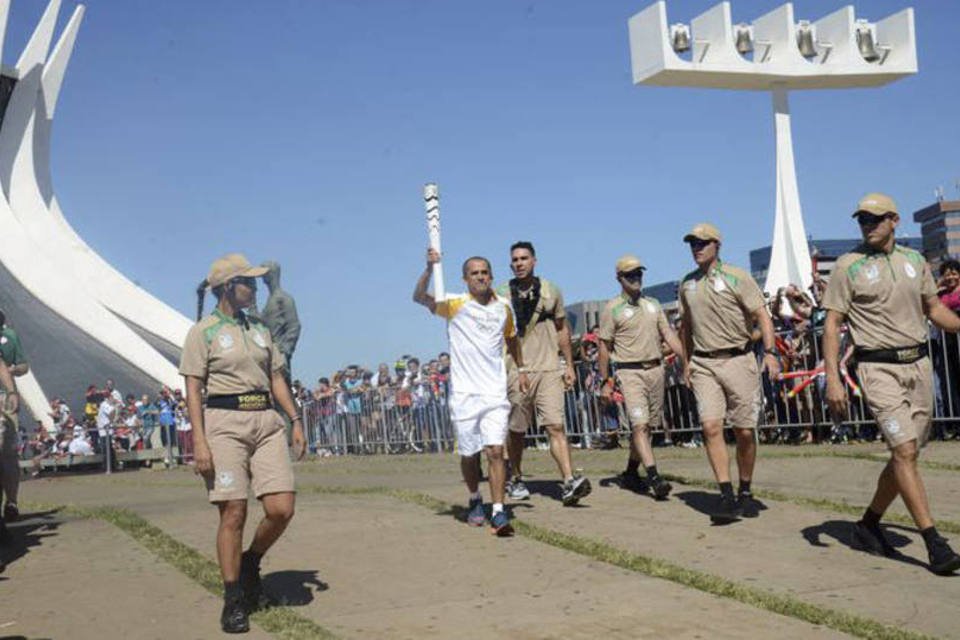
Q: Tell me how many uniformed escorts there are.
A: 5